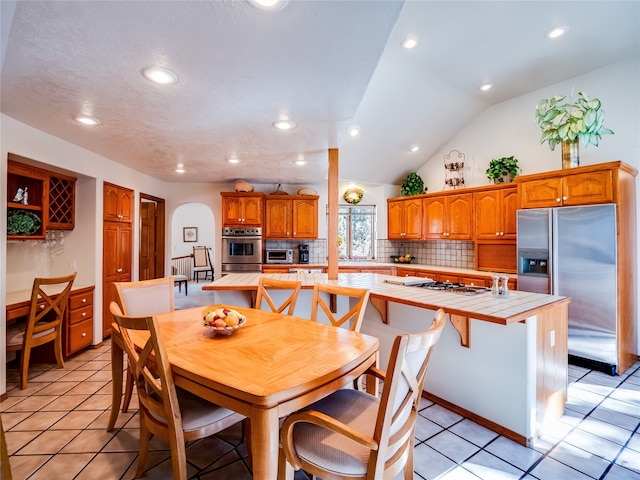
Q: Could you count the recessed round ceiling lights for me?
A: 12